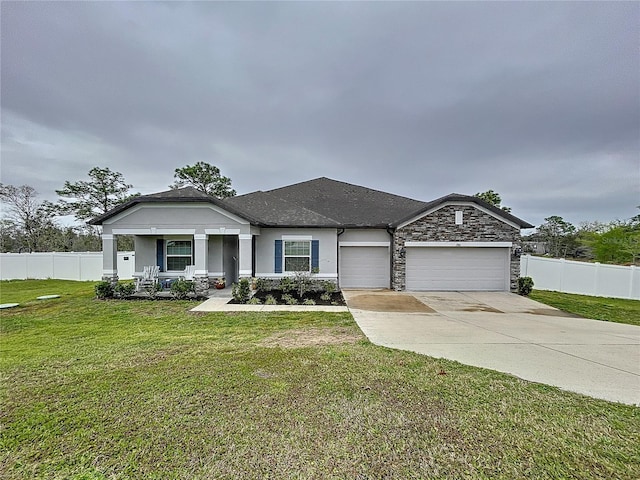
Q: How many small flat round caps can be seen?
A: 2